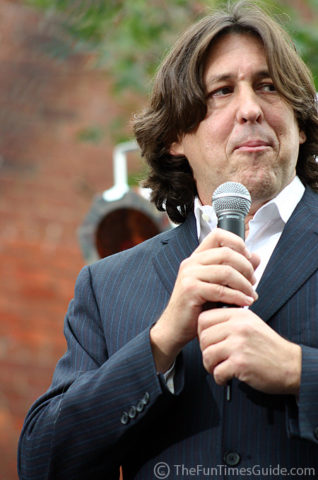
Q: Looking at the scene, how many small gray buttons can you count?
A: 4